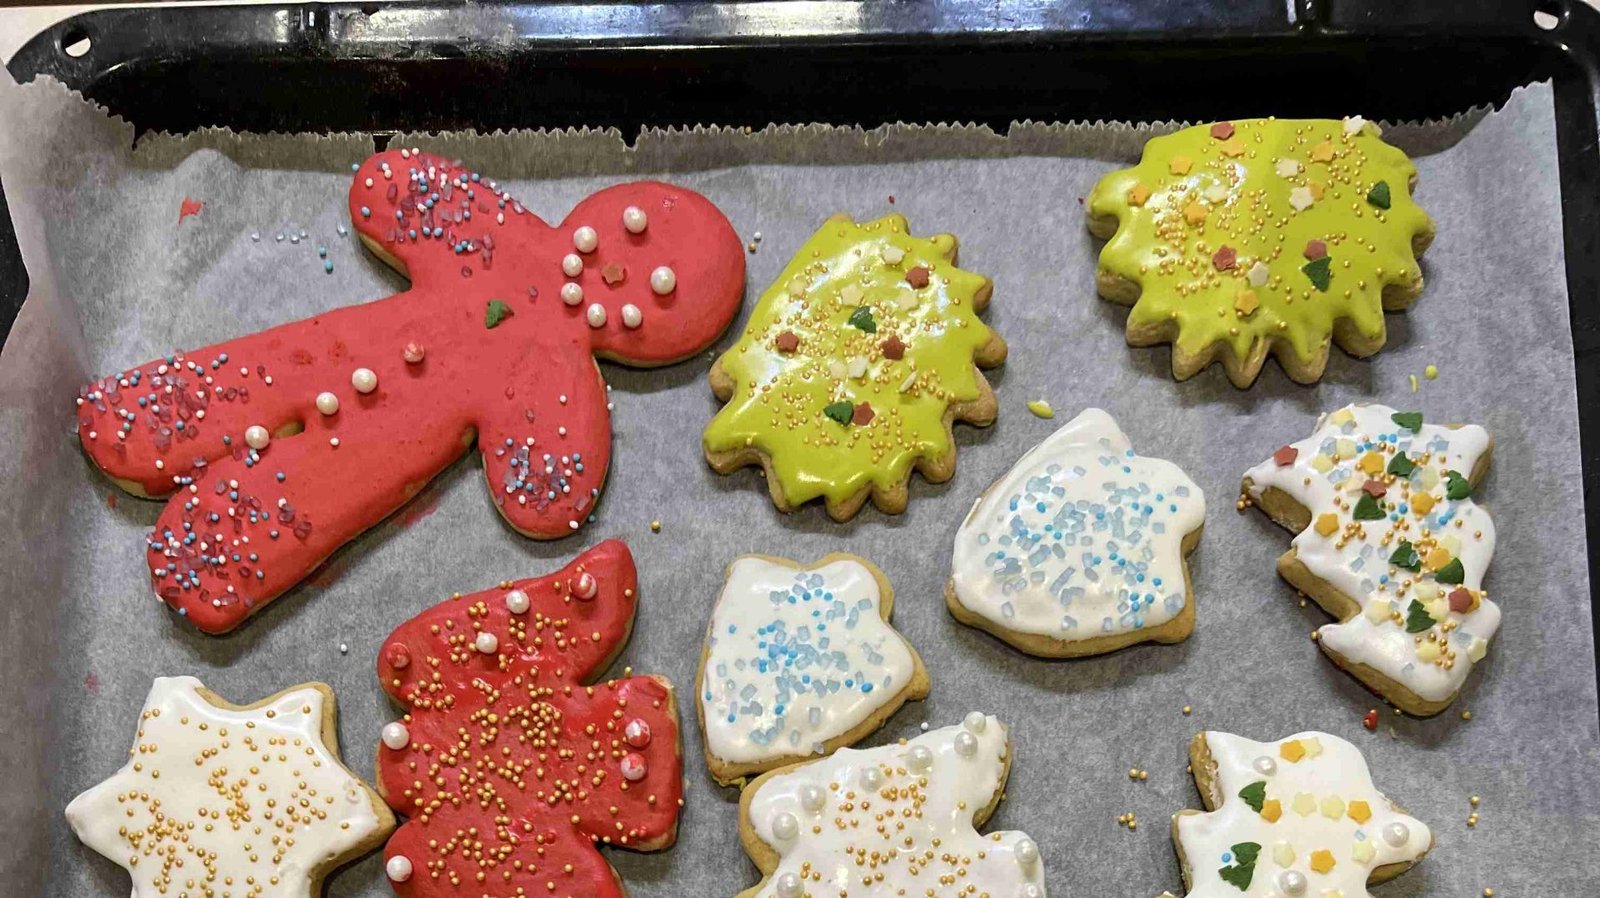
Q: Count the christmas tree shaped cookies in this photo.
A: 2